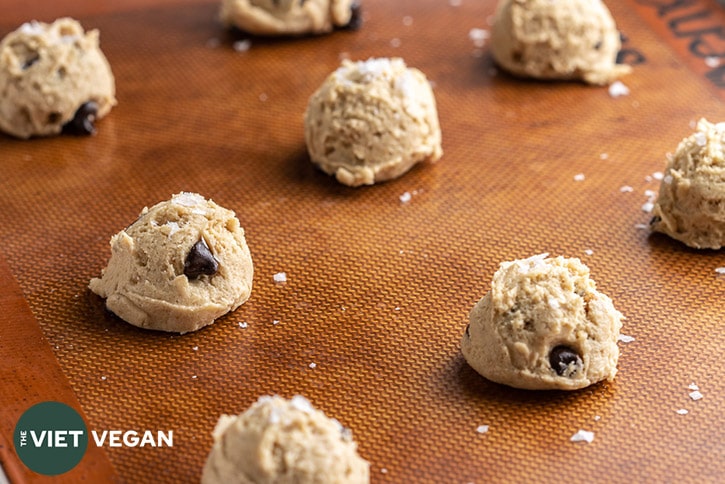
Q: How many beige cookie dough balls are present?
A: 8